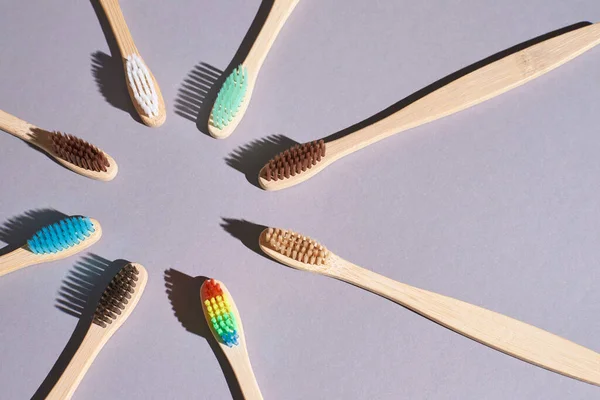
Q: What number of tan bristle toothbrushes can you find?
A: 1